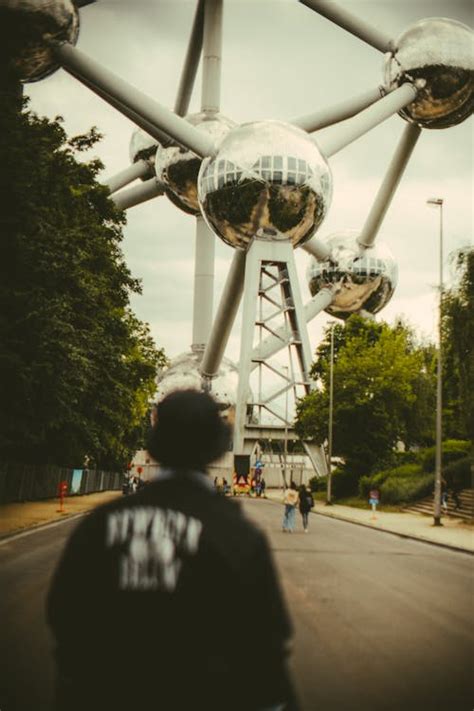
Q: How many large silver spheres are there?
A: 7